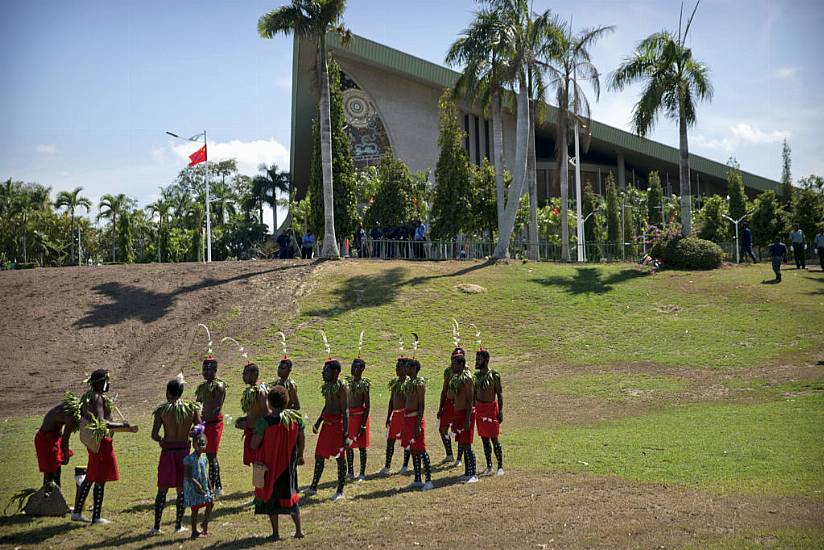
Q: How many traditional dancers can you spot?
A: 13